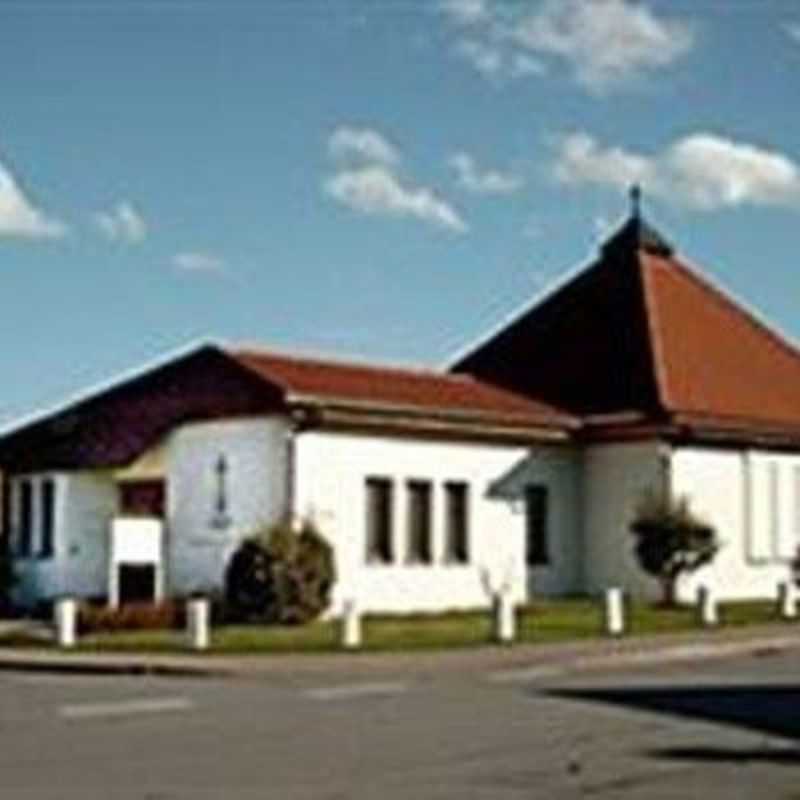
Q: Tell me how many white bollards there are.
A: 7